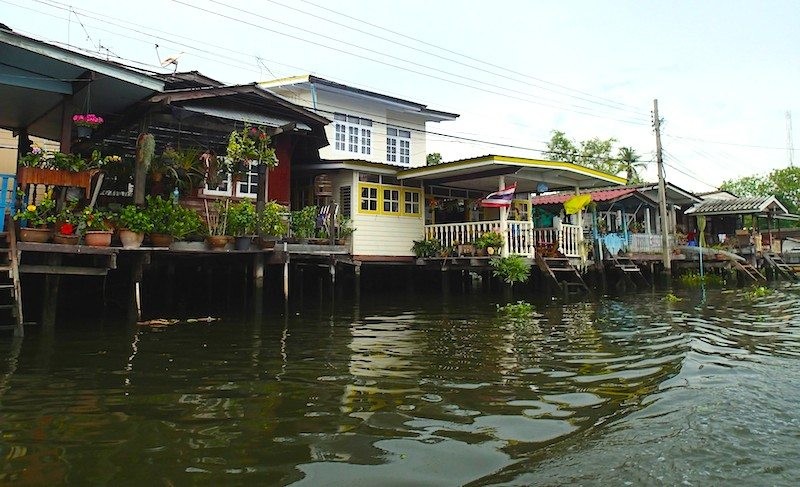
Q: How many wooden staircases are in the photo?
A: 5